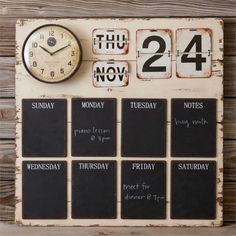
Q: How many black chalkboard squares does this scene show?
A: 8